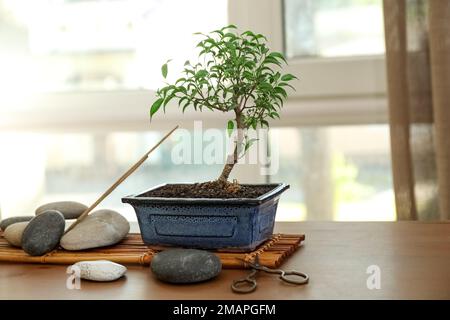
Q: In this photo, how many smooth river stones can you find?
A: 7